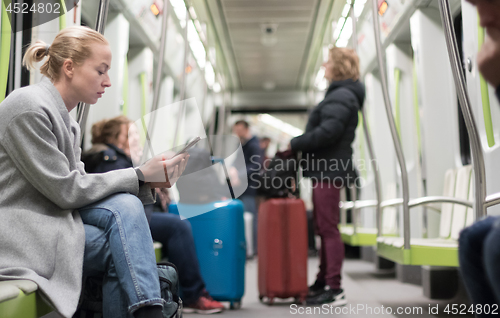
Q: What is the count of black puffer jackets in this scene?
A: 1